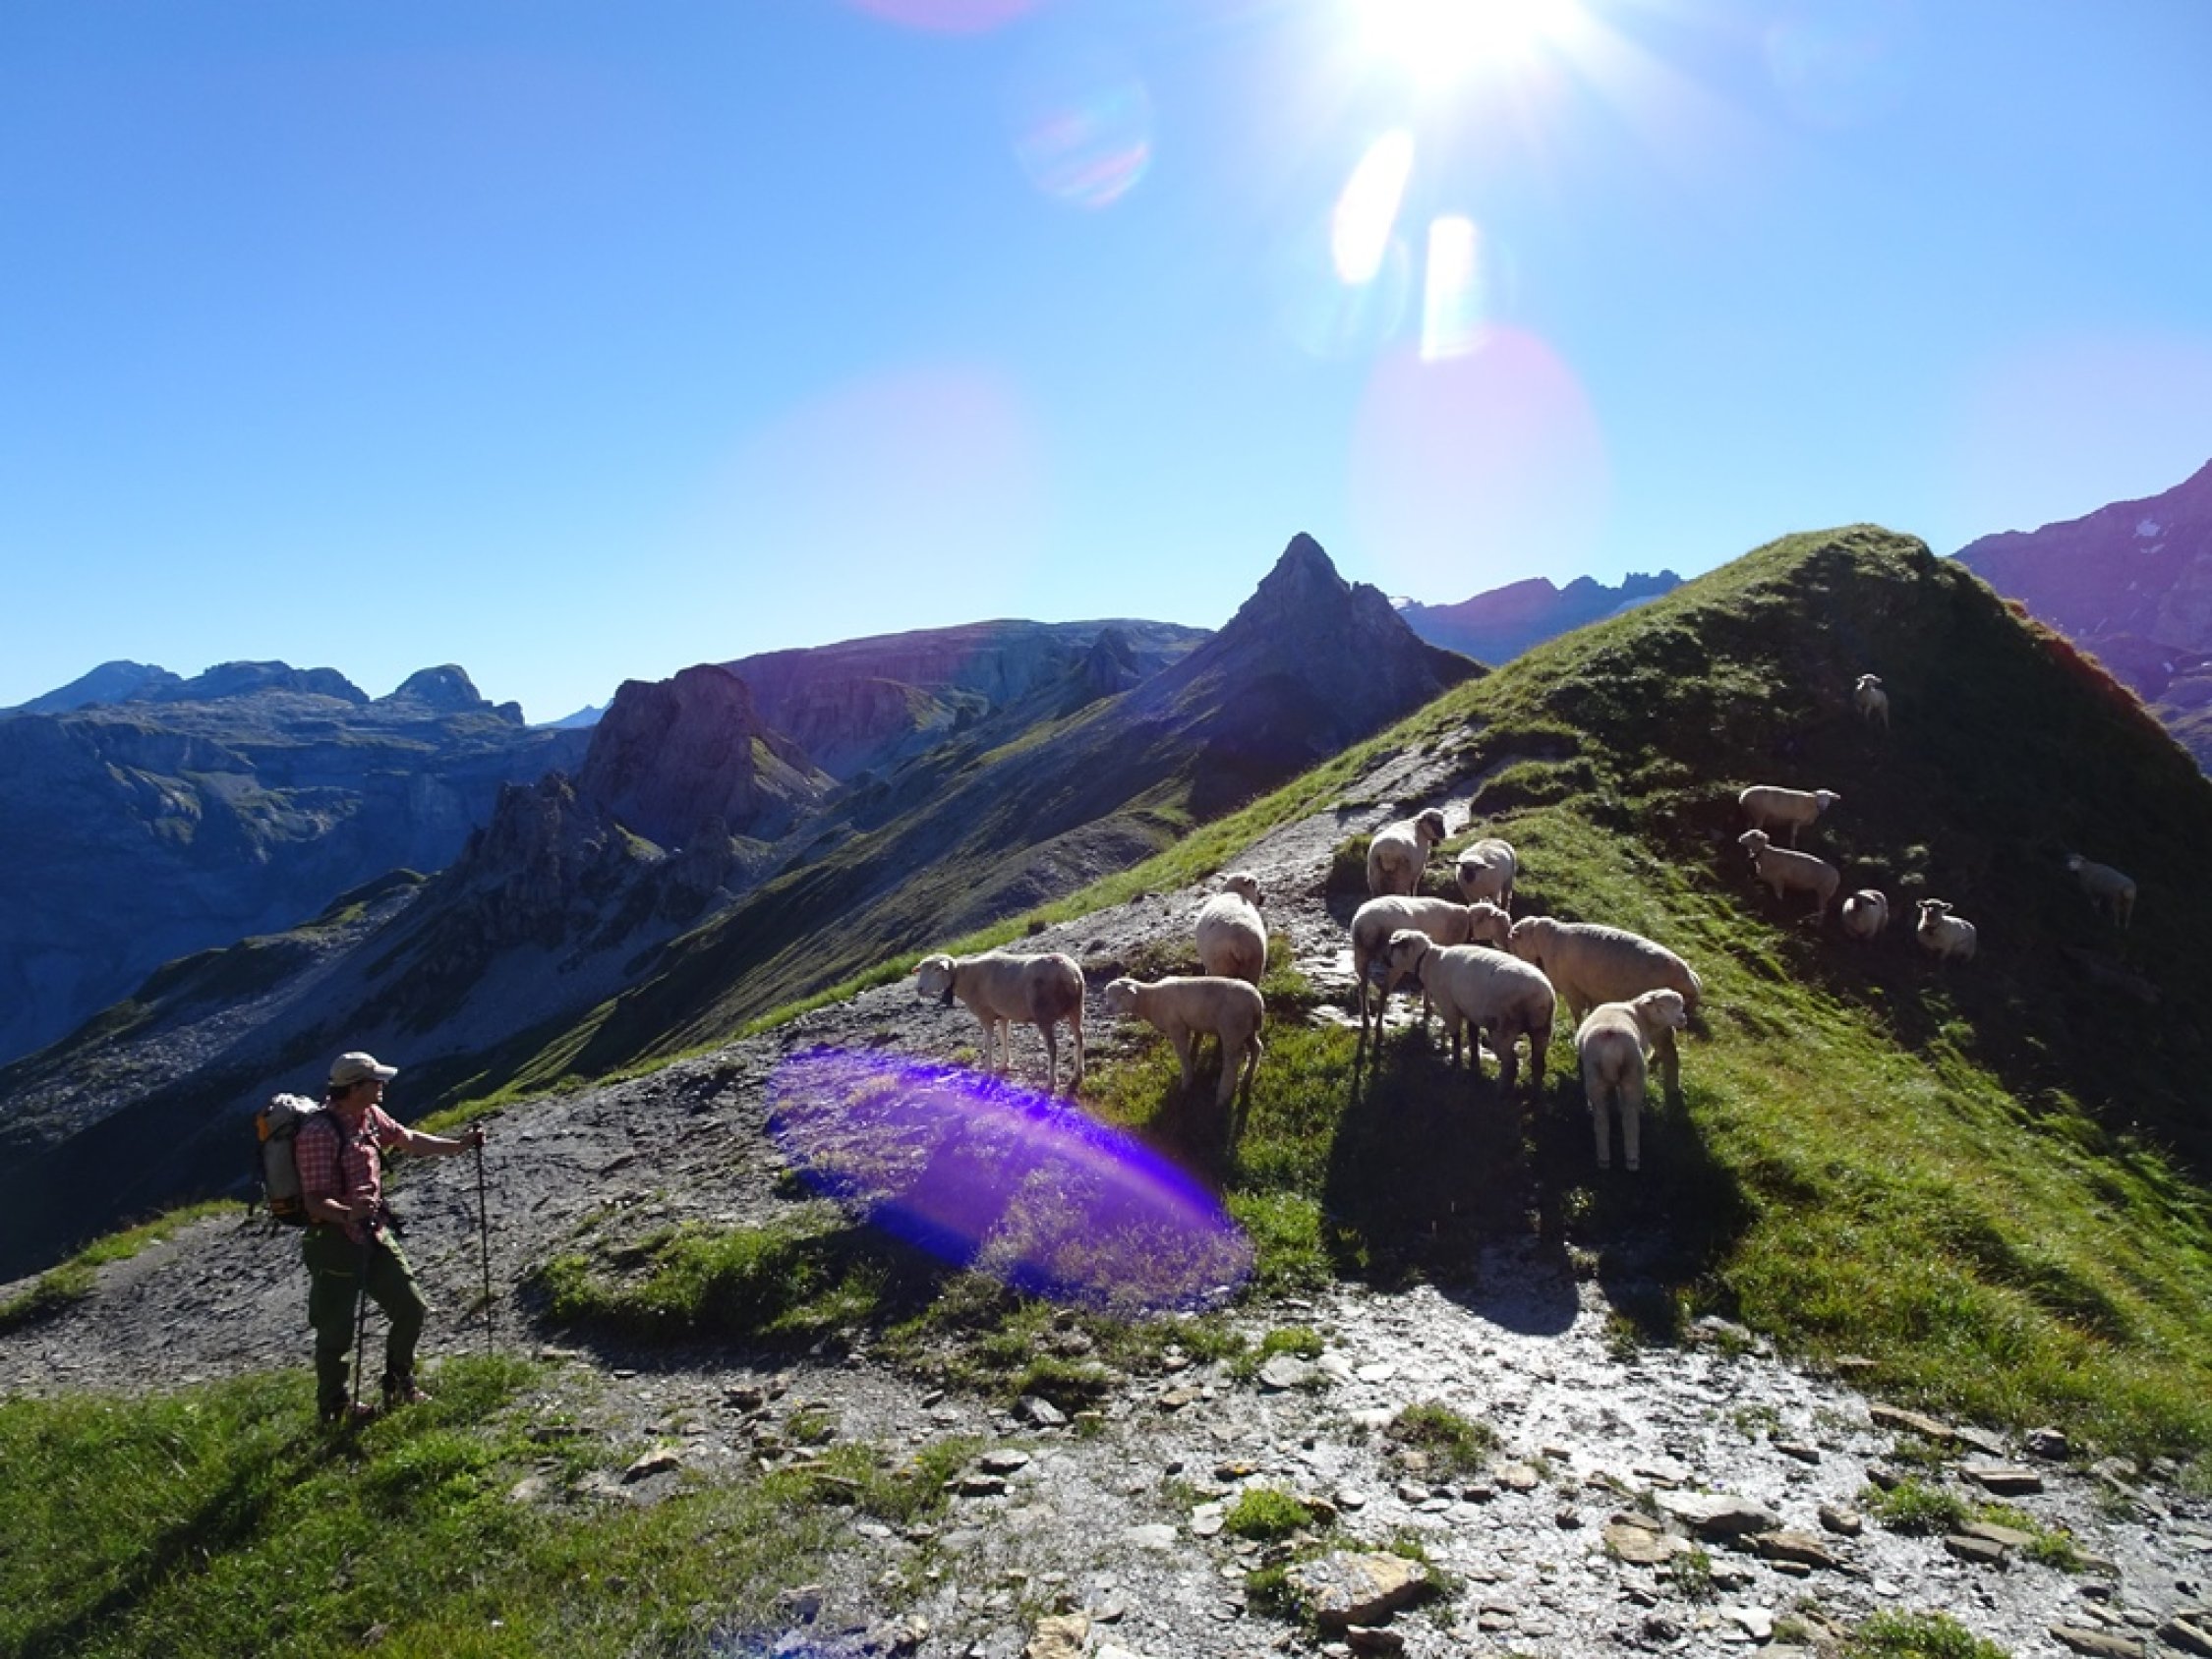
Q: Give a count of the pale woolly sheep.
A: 15